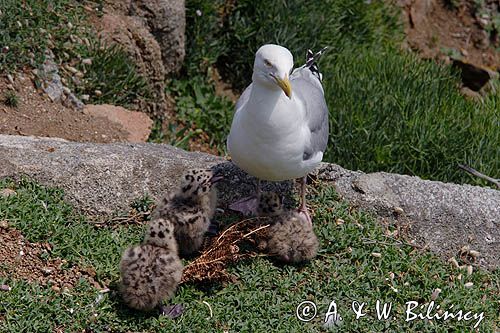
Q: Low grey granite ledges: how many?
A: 1